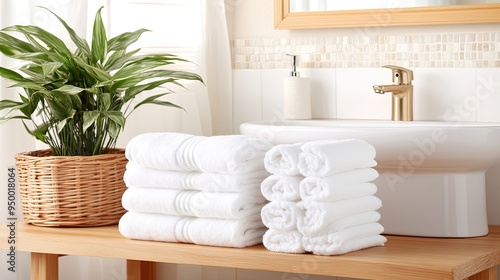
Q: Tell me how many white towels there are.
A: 12